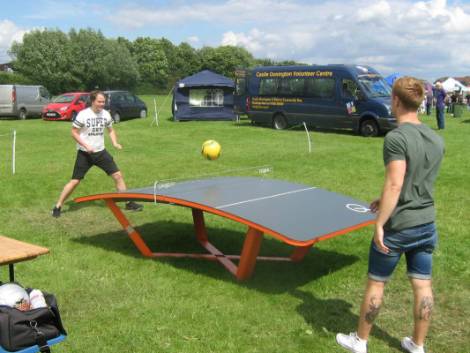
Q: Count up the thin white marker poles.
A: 3